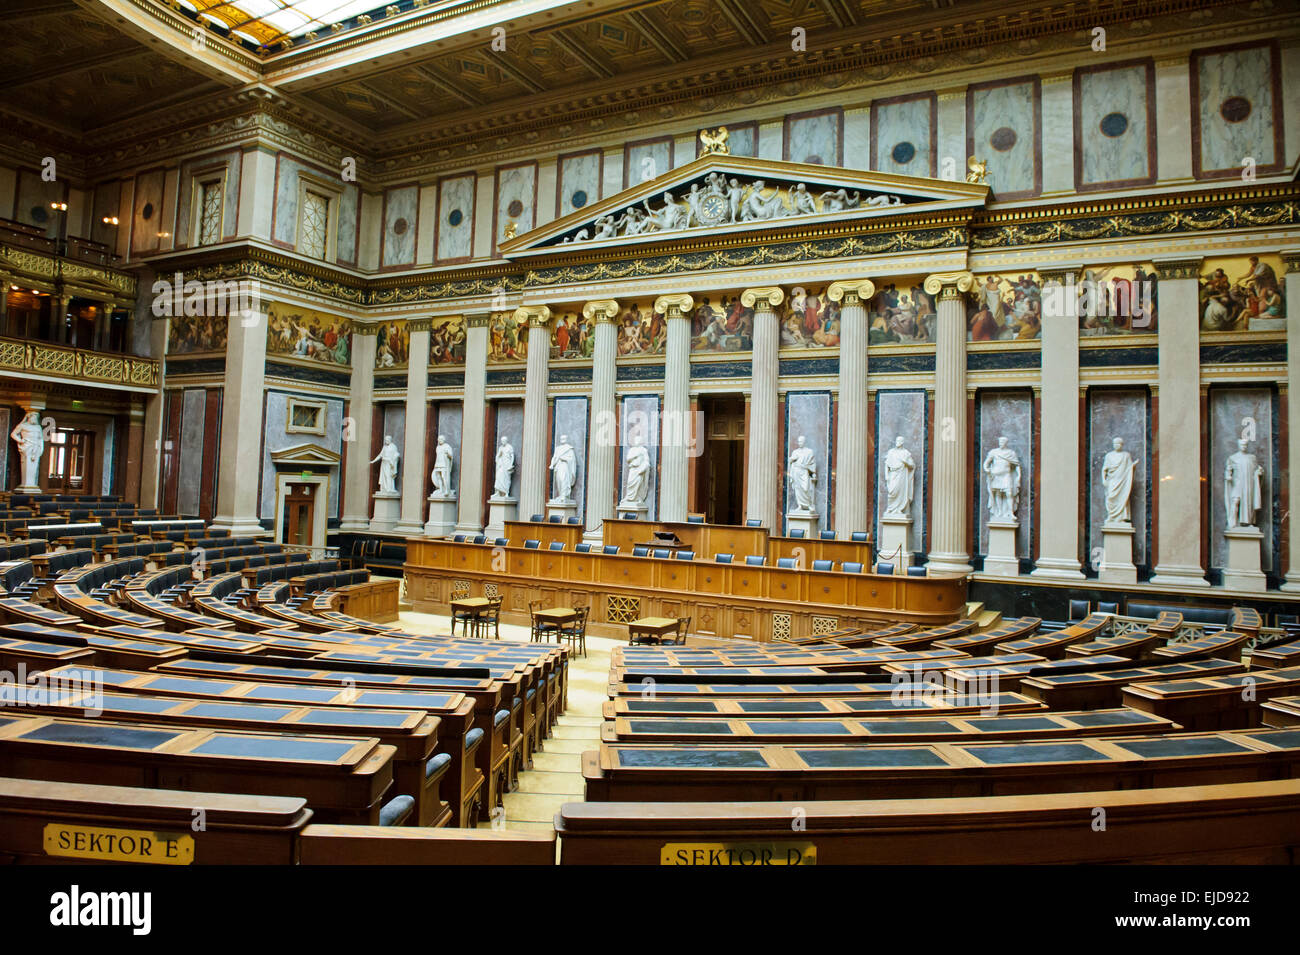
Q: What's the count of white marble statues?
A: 11